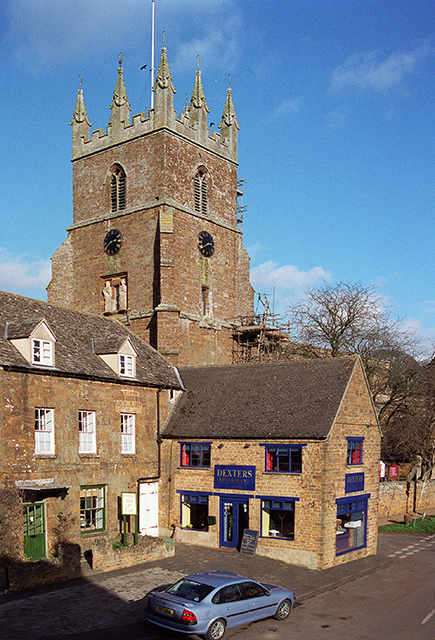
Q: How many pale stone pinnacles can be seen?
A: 5